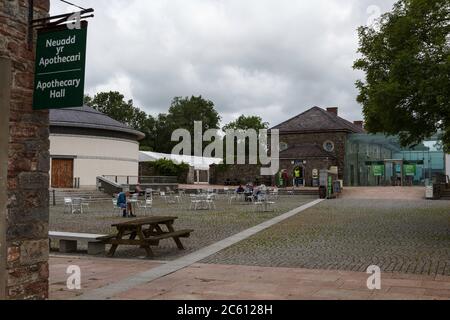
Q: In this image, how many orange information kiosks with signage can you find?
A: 0